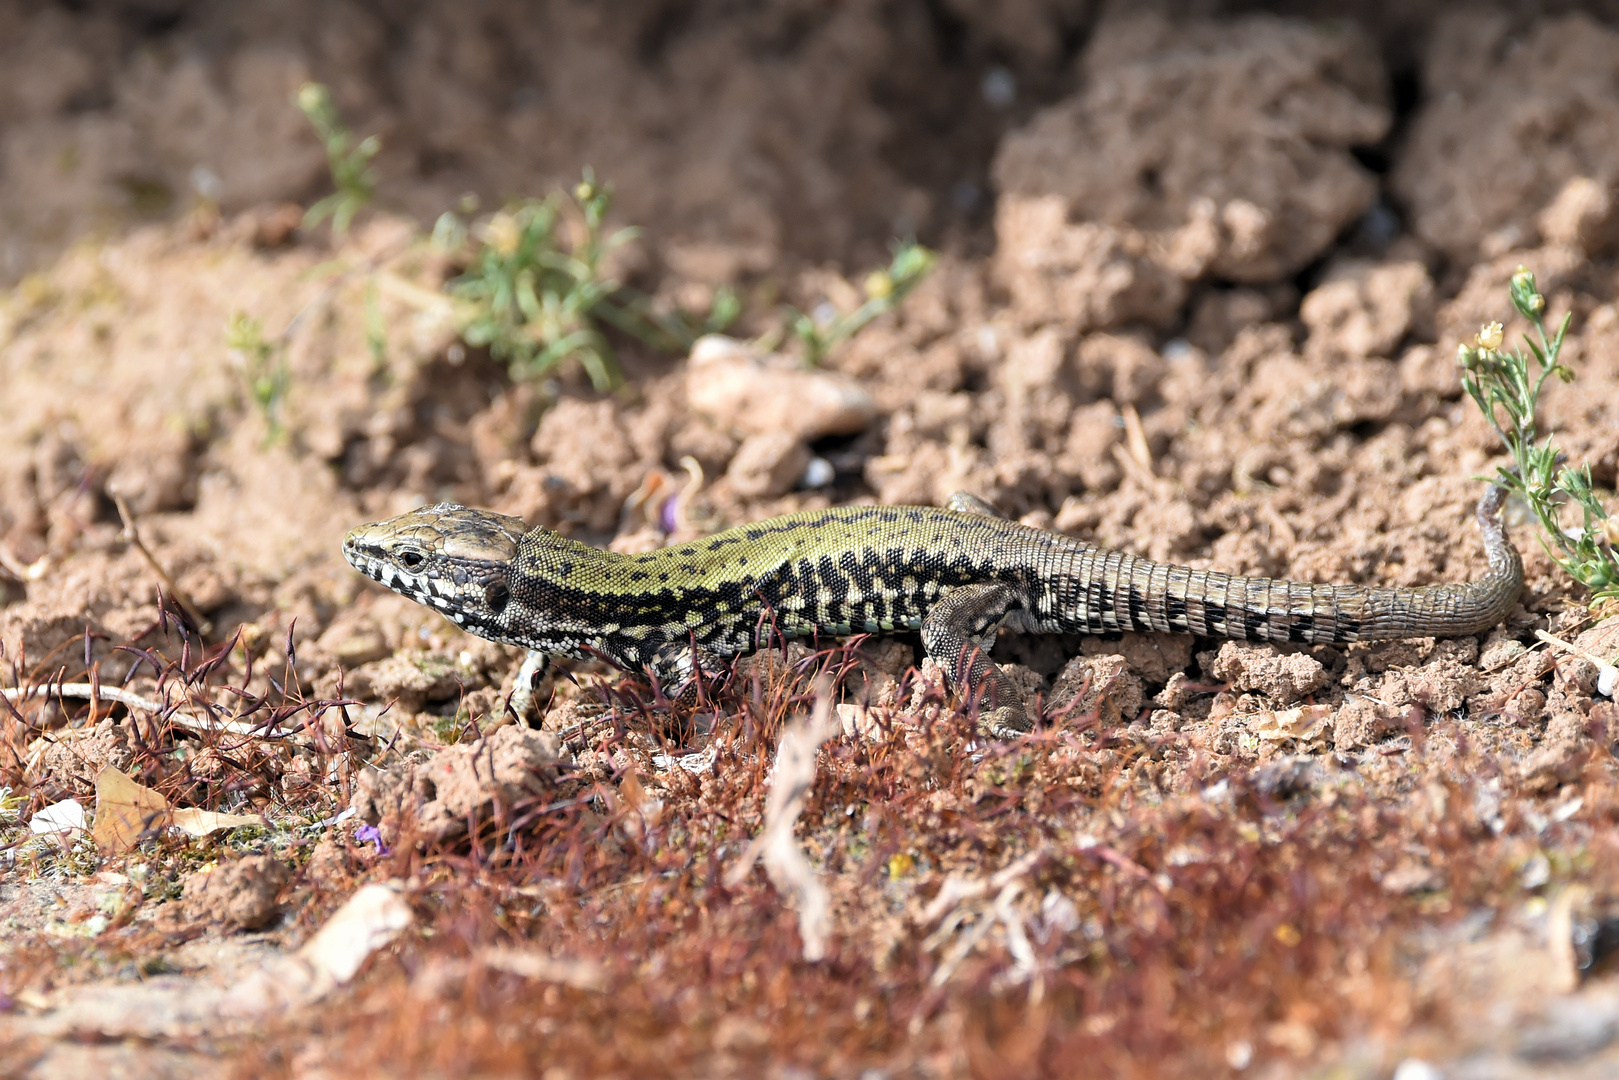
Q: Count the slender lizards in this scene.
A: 1